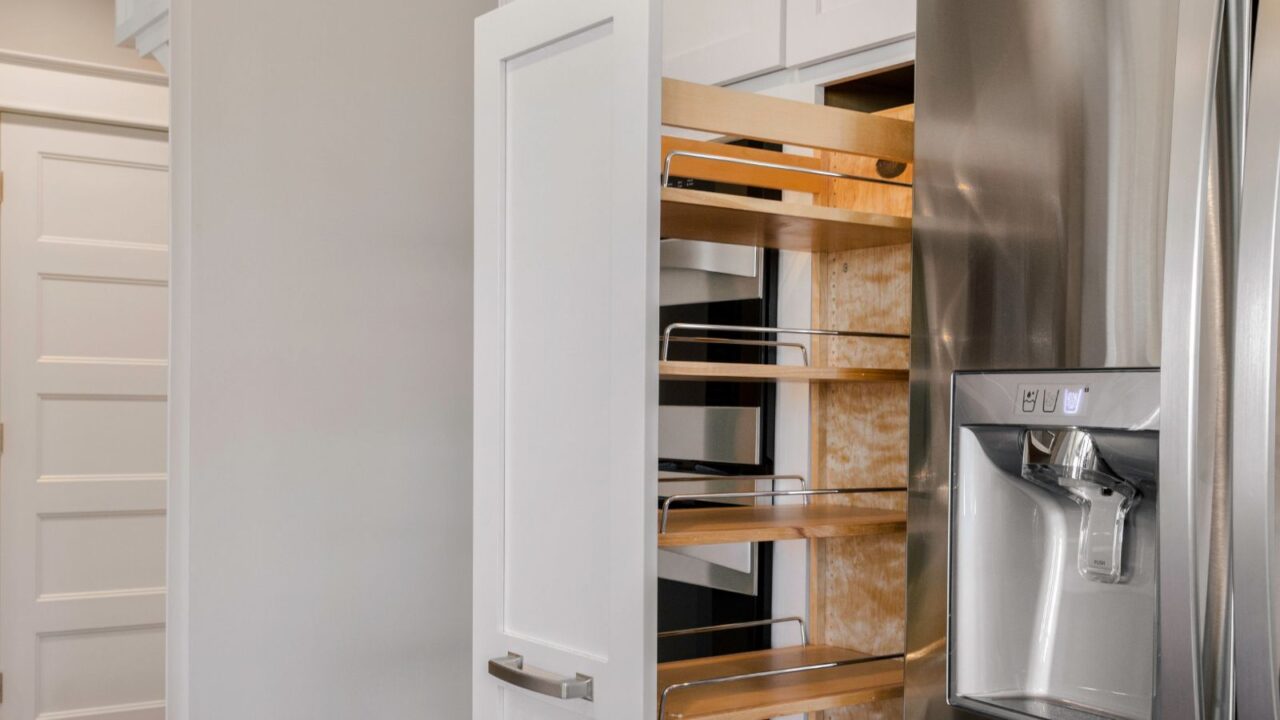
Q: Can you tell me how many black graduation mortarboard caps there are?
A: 0